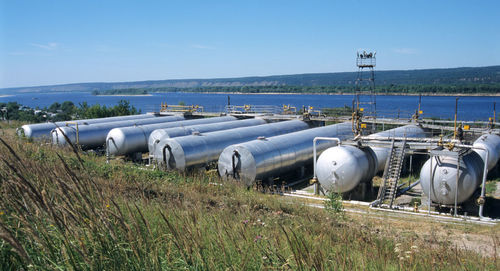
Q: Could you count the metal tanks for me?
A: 8